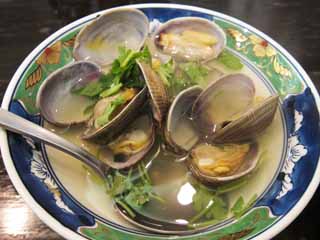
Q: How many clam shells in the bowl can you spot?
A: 10